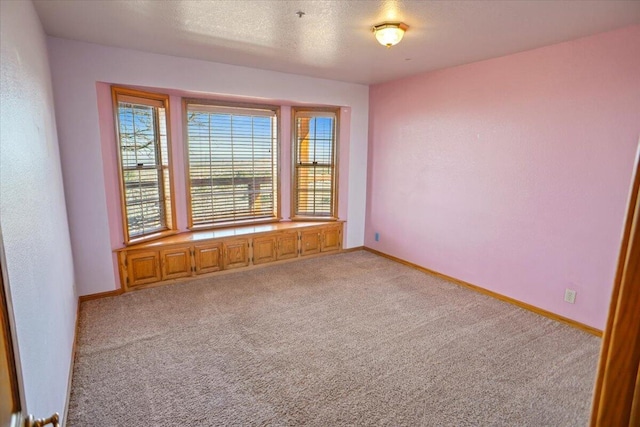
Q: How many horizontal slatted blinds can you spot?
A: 3